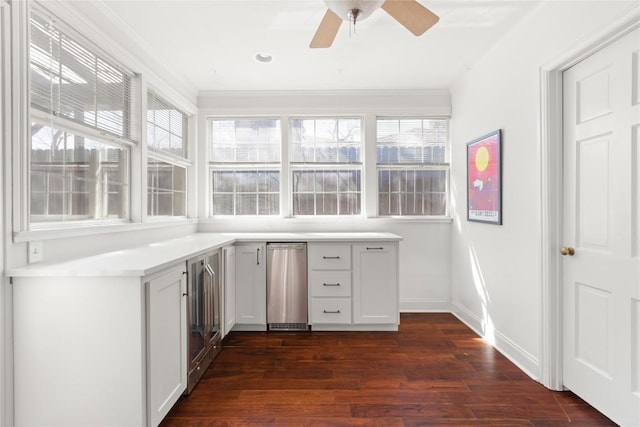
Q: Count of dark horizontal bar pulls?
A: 4